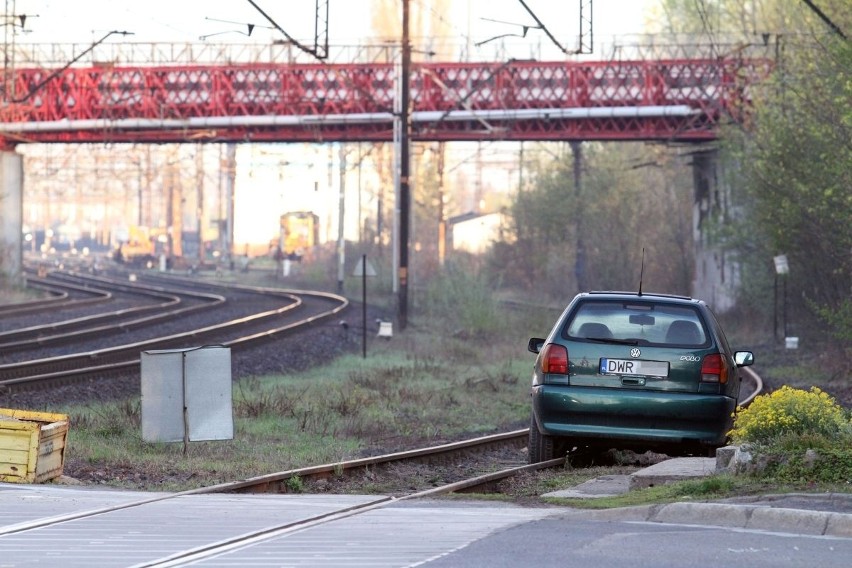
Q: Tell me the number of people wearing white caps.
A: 0